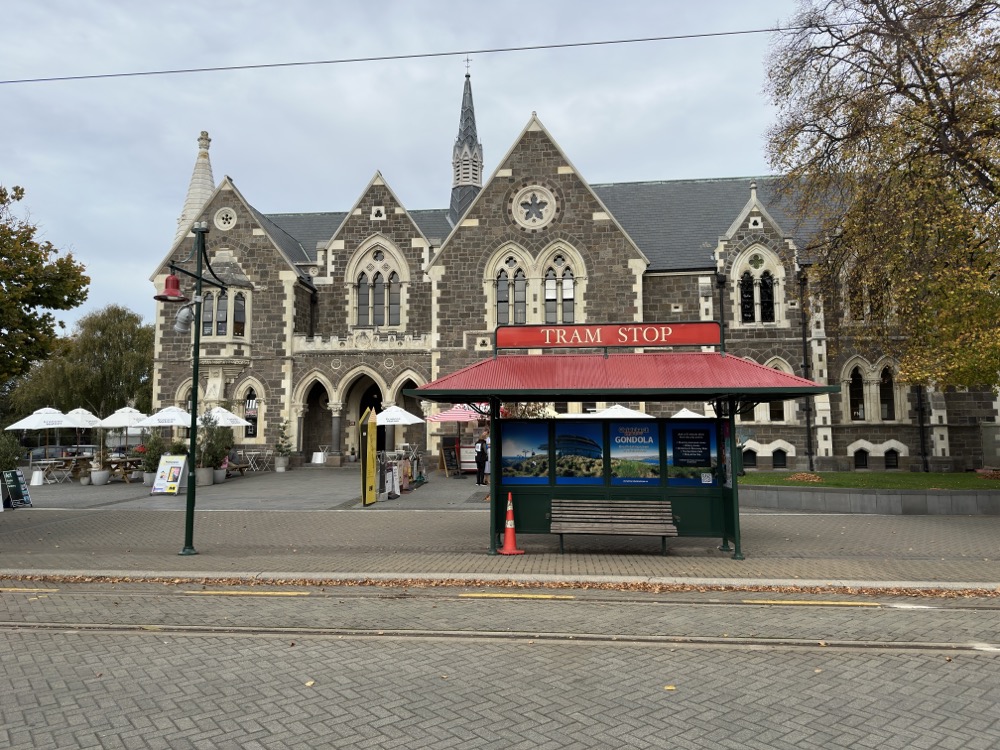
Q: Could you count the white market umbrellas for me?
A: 8